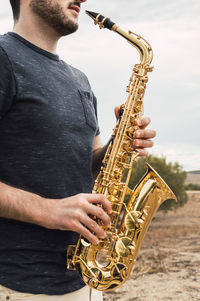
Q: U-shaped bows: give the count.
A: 1